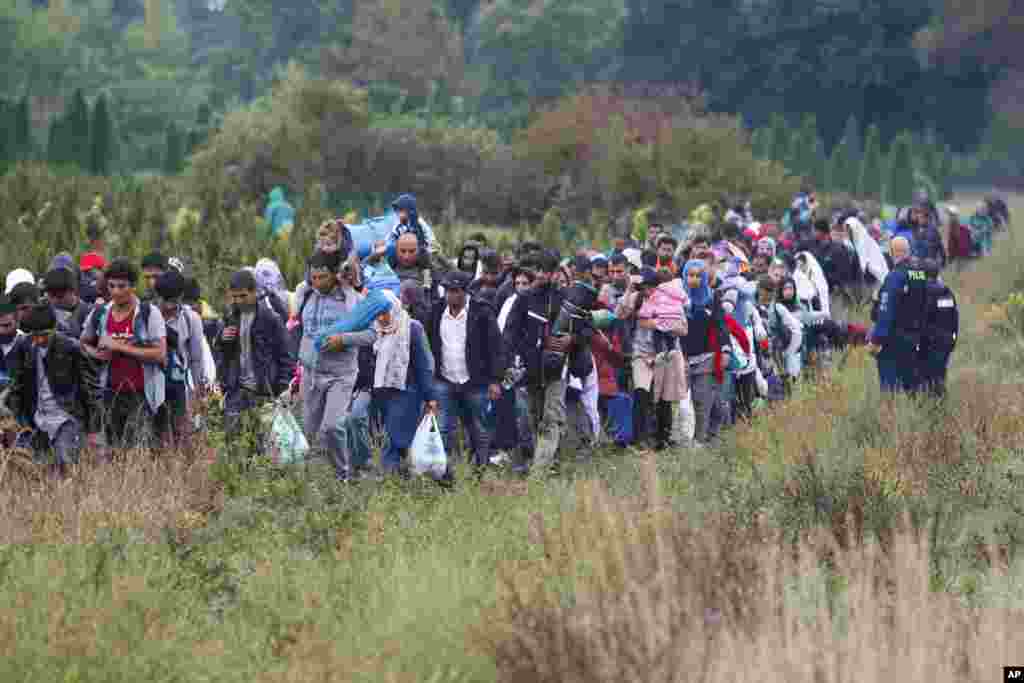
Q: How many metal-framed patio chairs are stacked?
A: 0